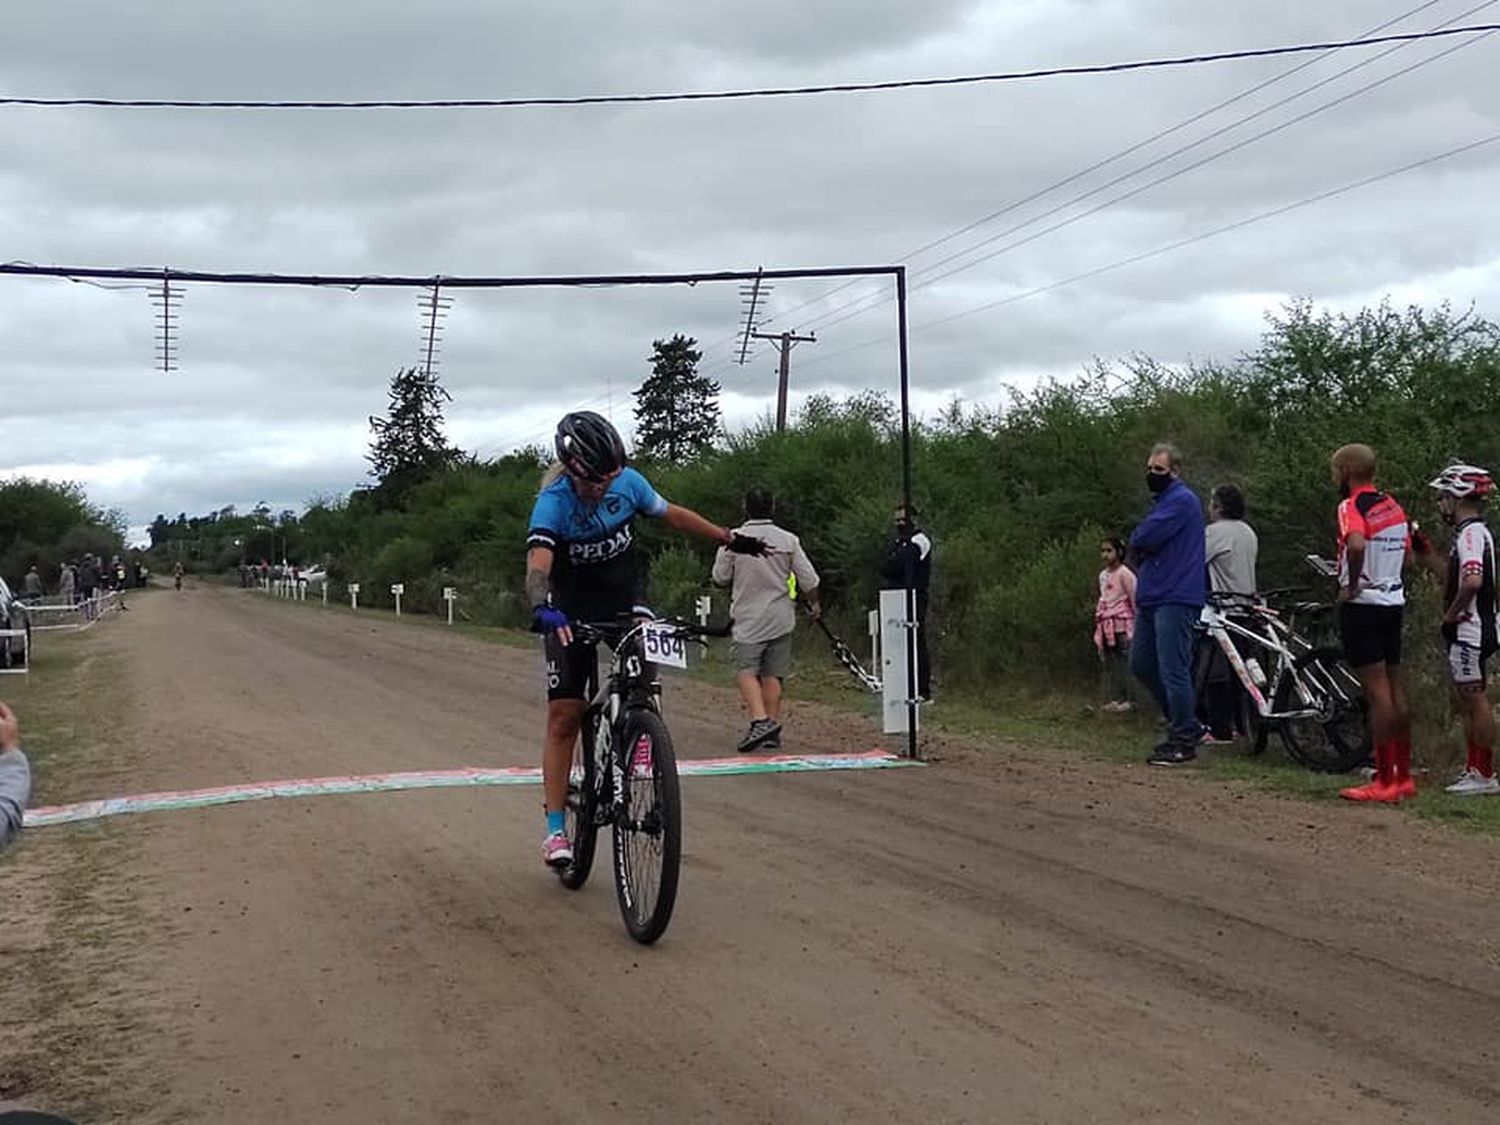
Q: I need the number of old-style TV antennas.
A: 3